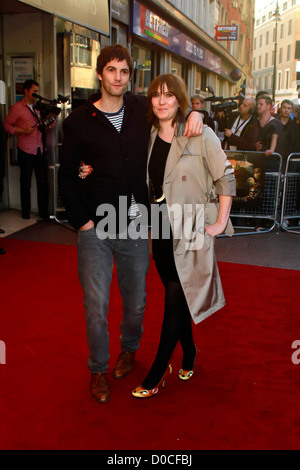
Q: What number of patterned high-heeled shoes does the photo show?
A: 2